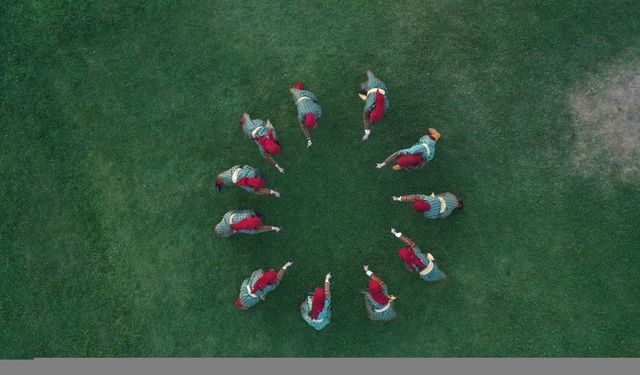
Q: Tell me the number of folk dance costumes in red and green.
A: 11